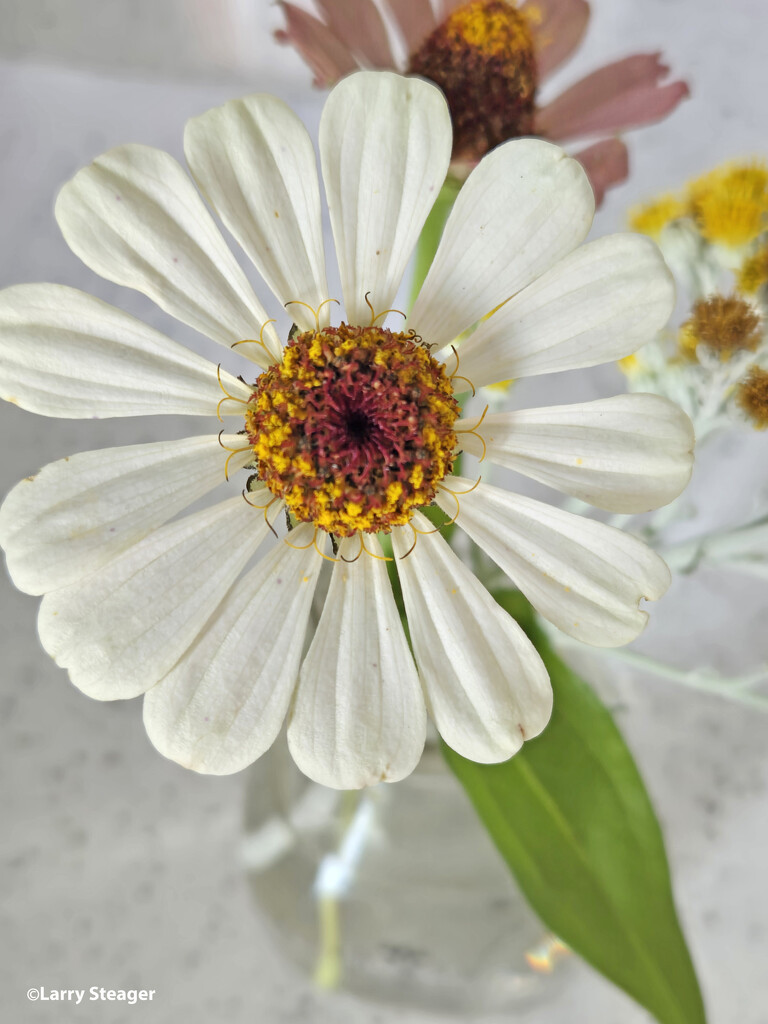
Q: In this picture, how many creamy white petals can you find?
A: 13